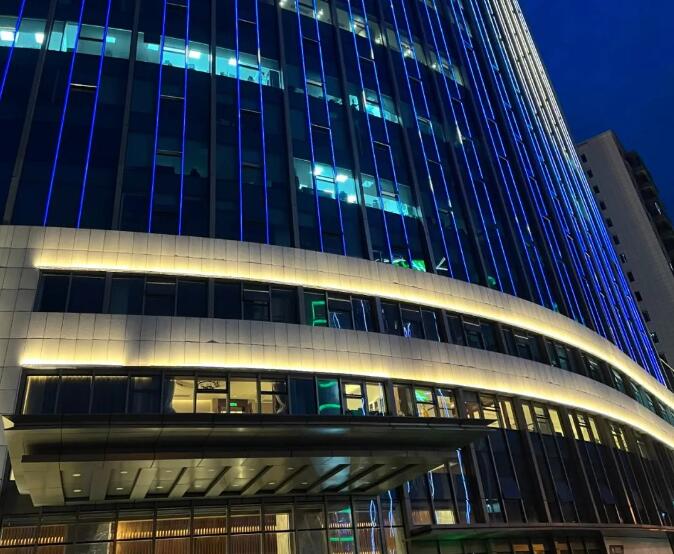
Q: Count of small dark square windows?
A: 12